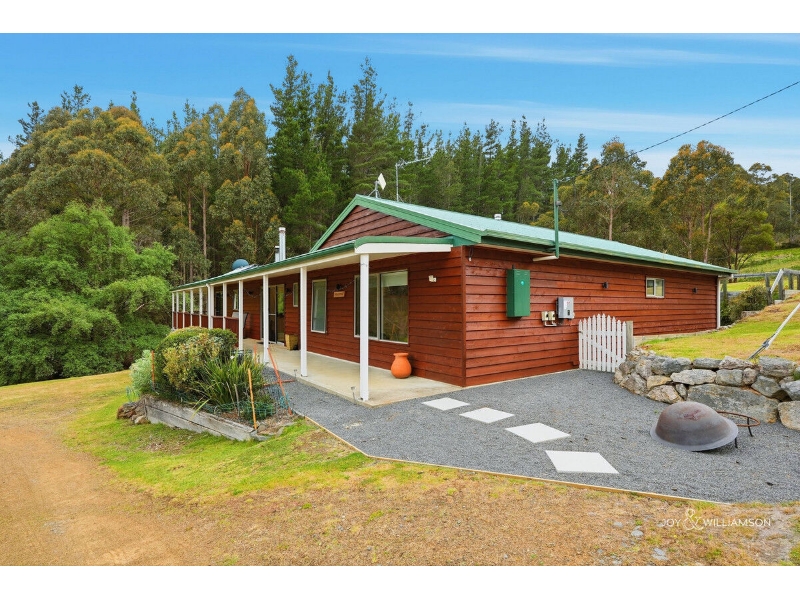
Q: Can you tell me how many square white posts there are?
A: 11